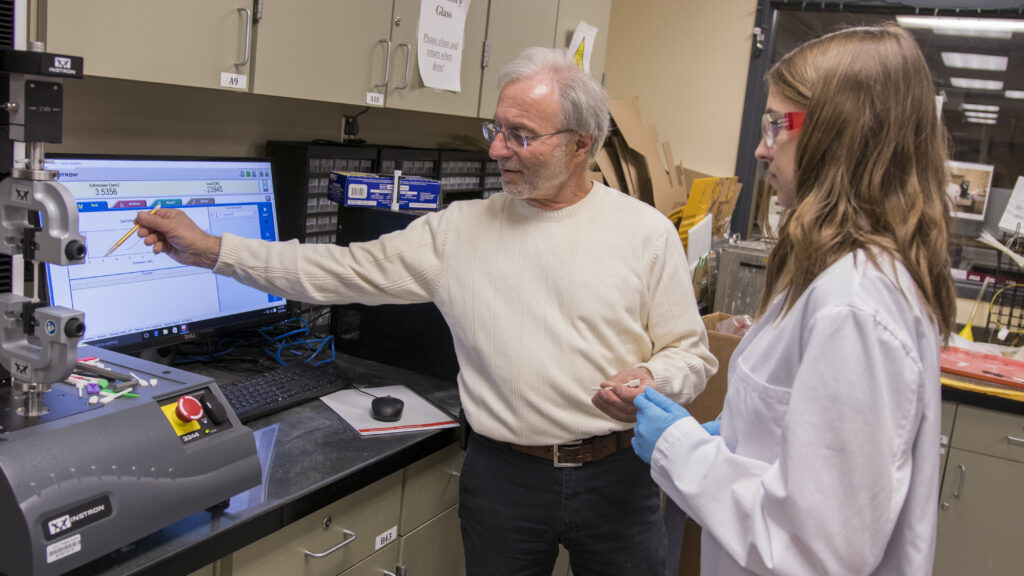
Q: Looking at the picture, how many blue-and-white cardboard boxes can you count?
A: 1